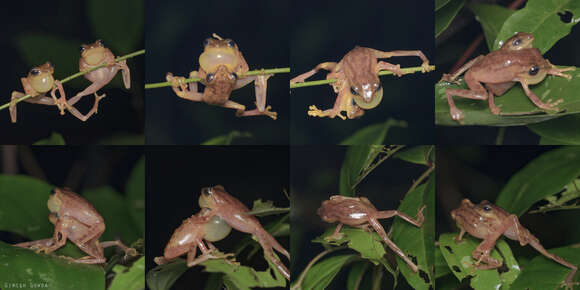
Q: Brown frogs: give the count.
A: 15